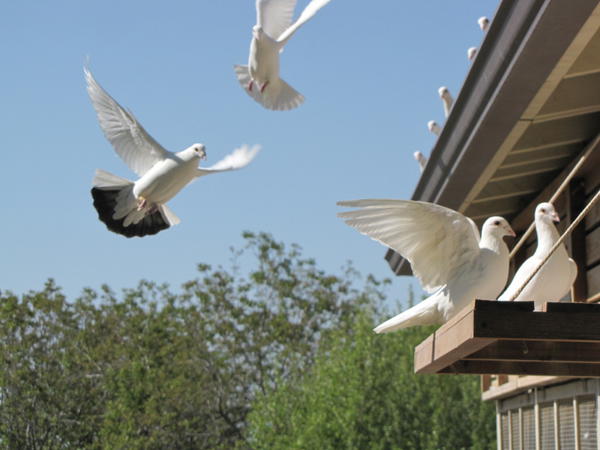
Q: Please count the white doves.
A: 9